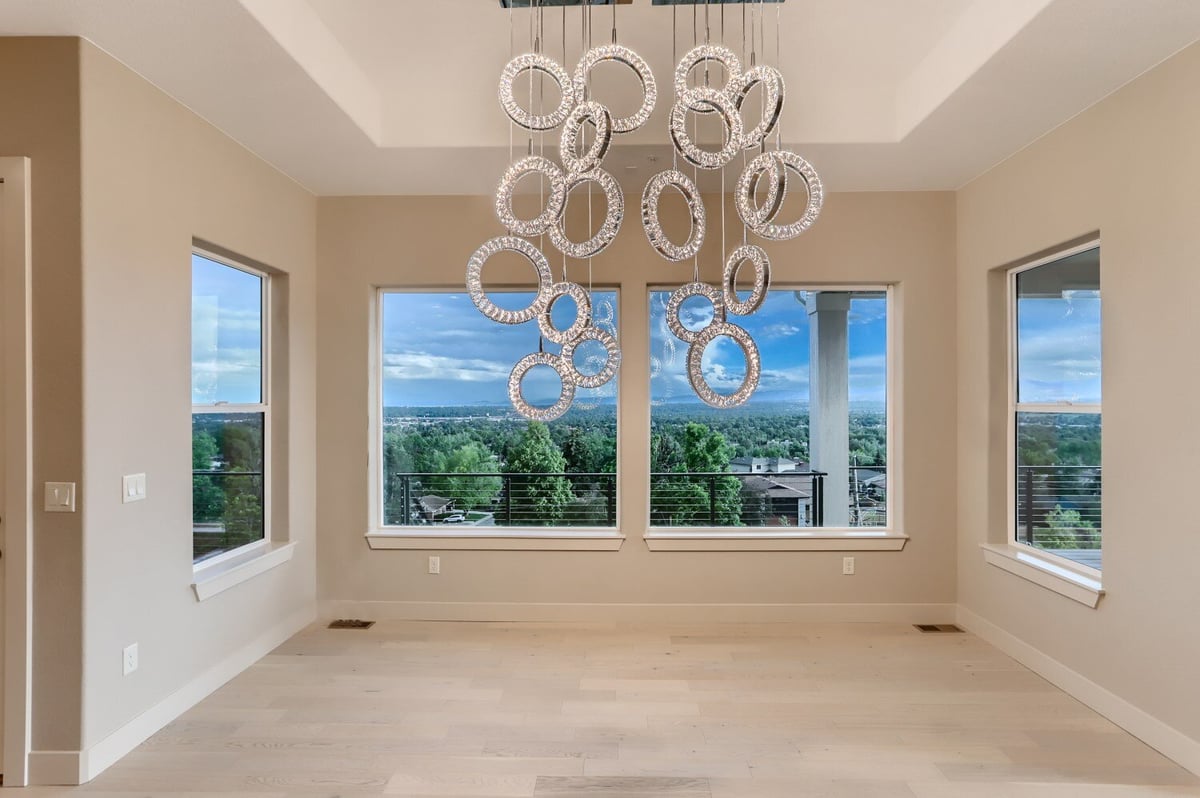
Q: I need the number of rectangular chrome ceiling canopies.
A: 2